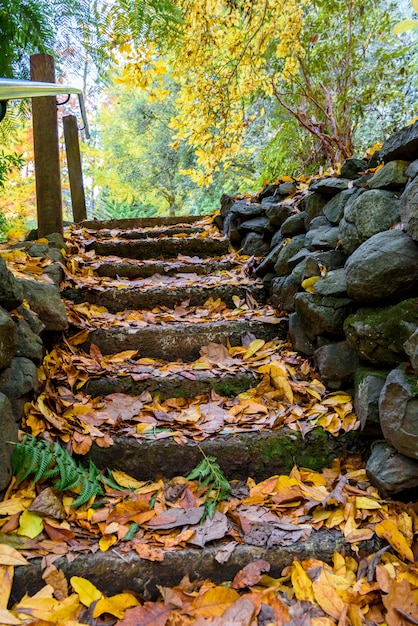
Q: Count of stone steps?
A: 9